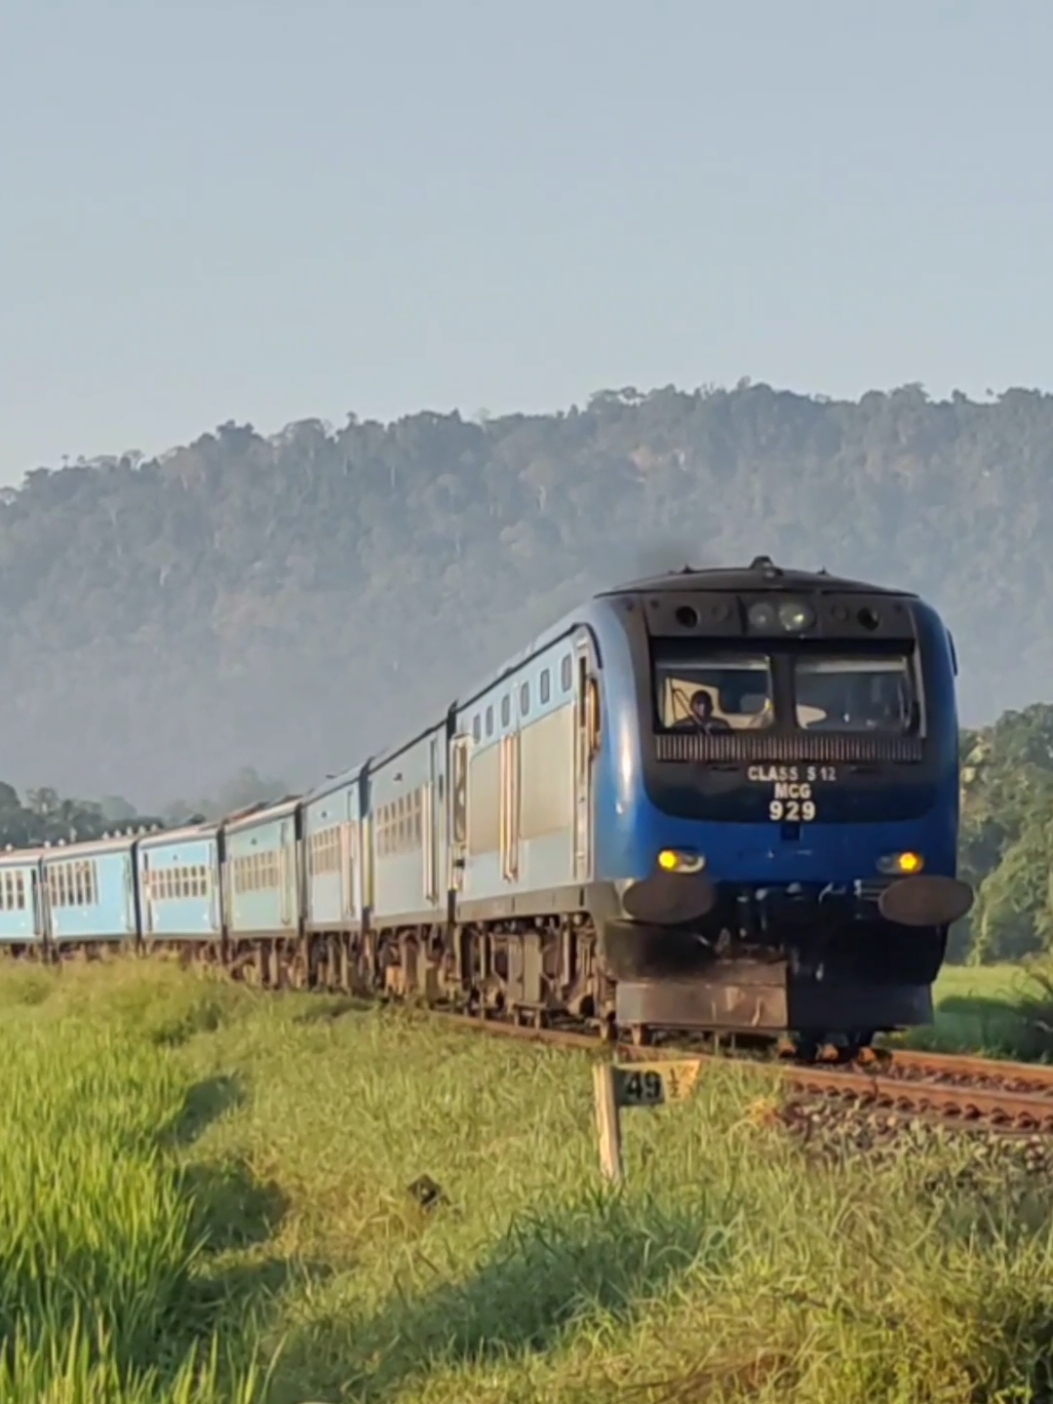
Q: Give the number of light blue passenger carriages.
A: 6